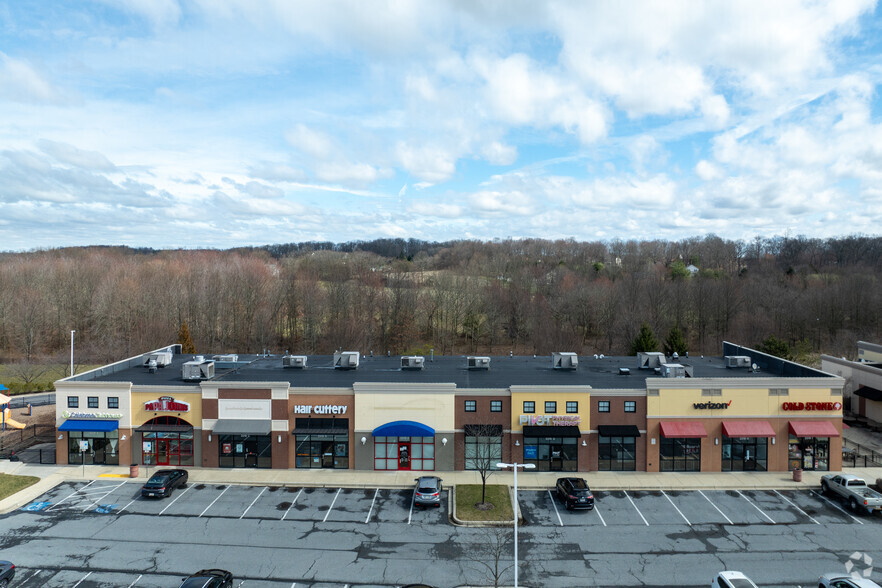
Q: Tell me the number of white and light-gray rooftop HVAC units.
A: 11